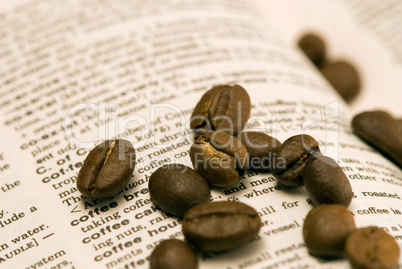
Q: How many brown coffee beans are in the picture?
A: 14